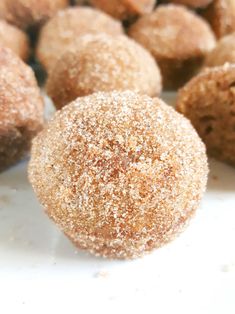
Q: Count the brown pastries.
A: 12